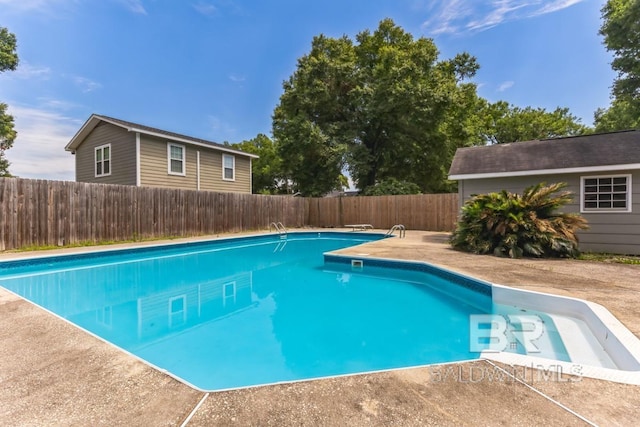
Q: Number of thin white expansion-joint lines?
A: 2